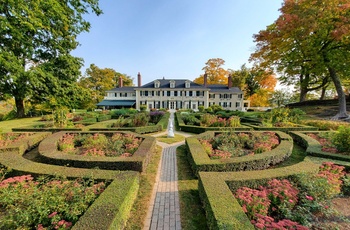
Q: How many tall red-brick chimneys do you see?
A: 4